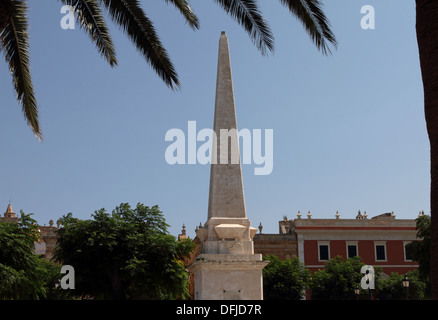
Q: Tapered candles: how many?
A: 0